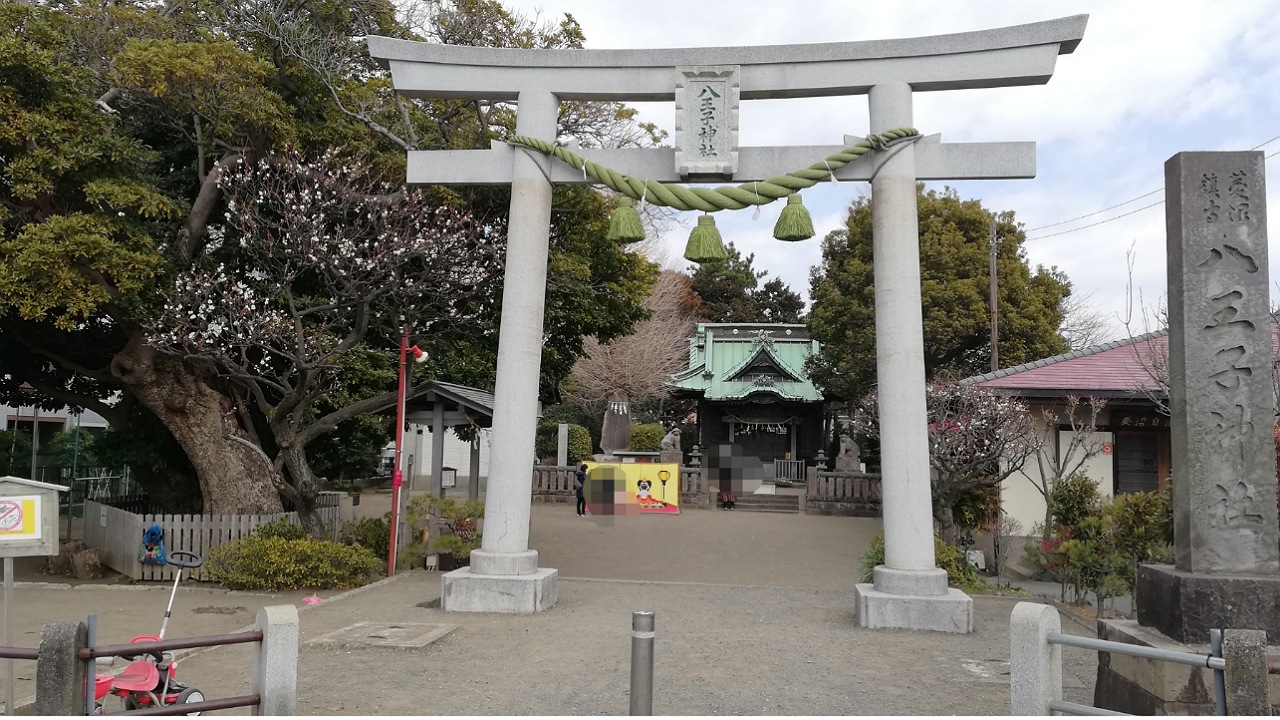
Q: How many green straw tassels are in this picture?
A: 3